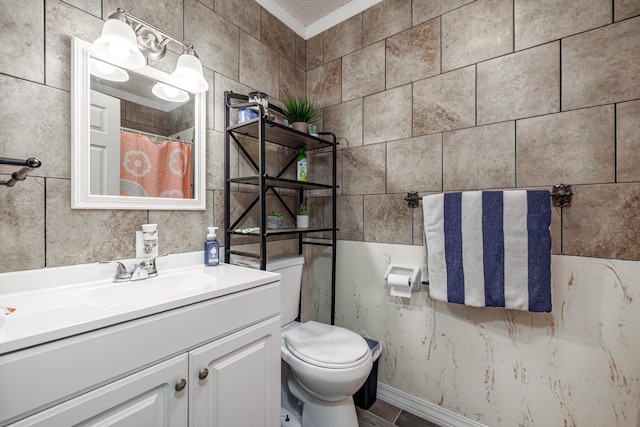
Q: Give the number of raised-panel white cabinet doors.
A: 2